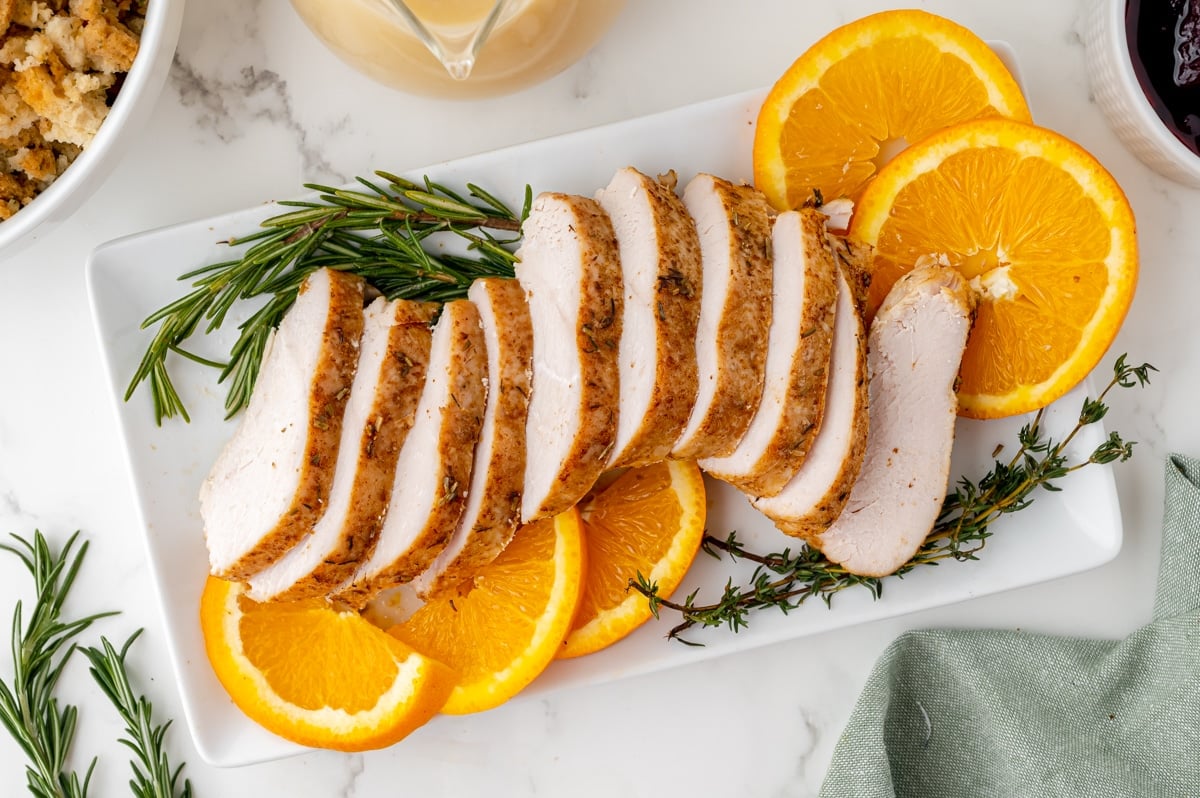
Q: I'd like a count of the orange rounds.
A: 5